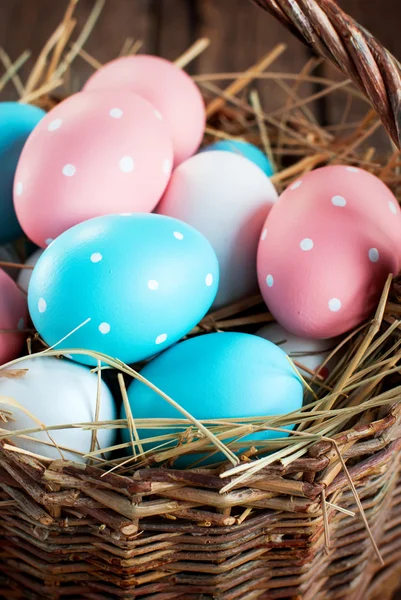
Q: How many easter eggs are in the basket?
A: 12